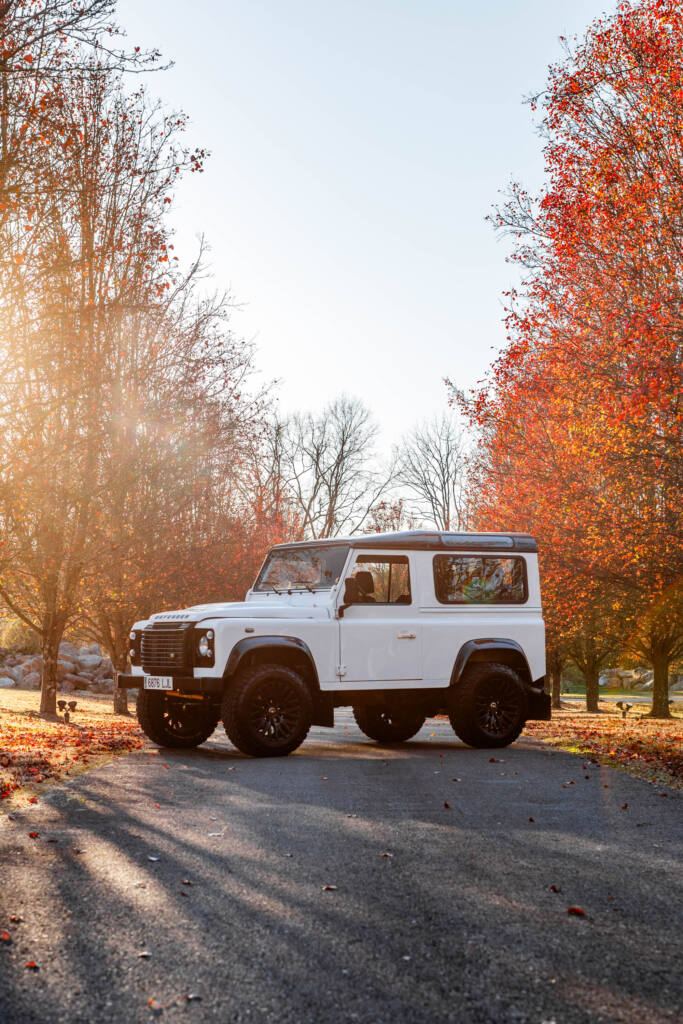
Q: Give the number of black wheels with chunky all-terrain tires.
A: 4